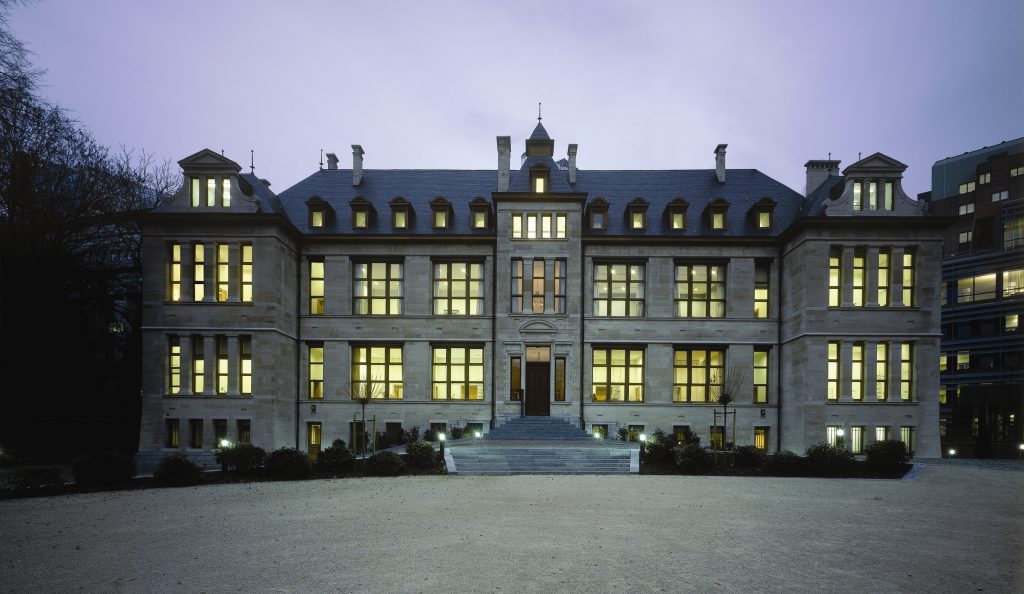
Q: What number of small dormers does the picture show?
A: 11